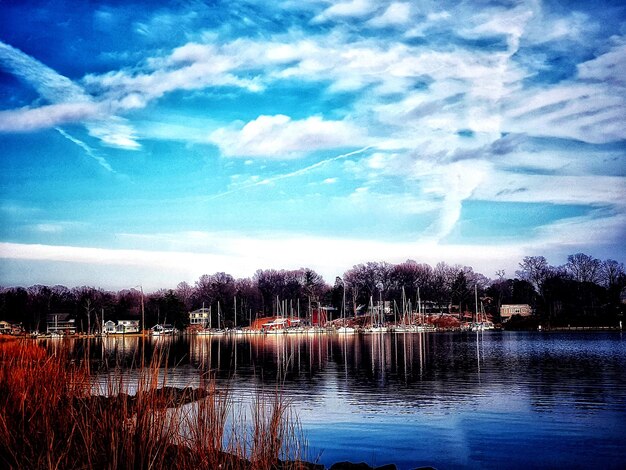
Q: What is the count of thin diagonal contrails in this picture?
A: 2